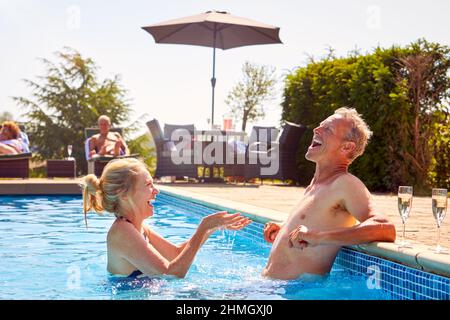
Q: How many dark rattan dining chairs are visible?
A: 4